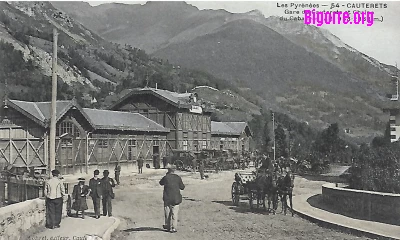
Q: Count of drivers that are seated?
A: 1